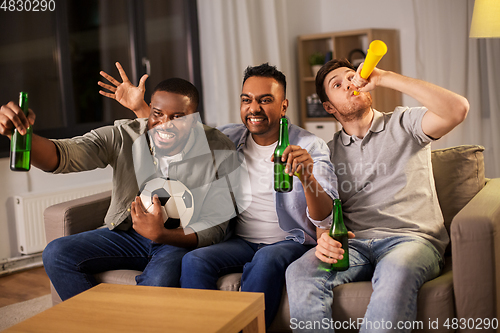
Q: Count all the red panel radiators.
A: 0